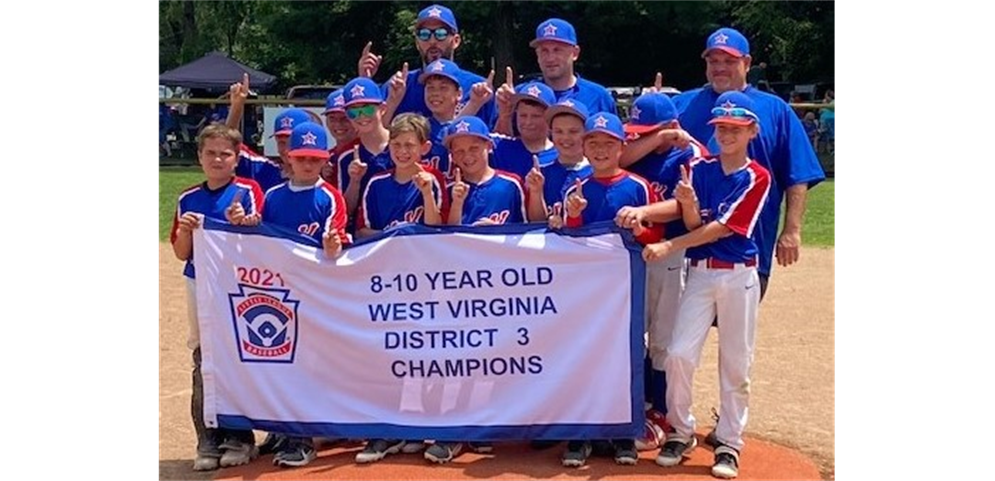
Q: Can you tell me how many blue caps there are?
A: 14